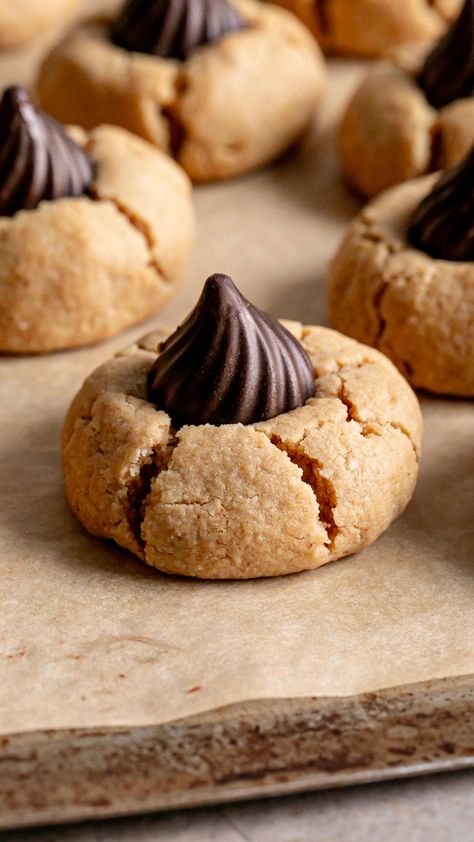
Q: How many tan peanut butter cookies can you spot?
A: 7